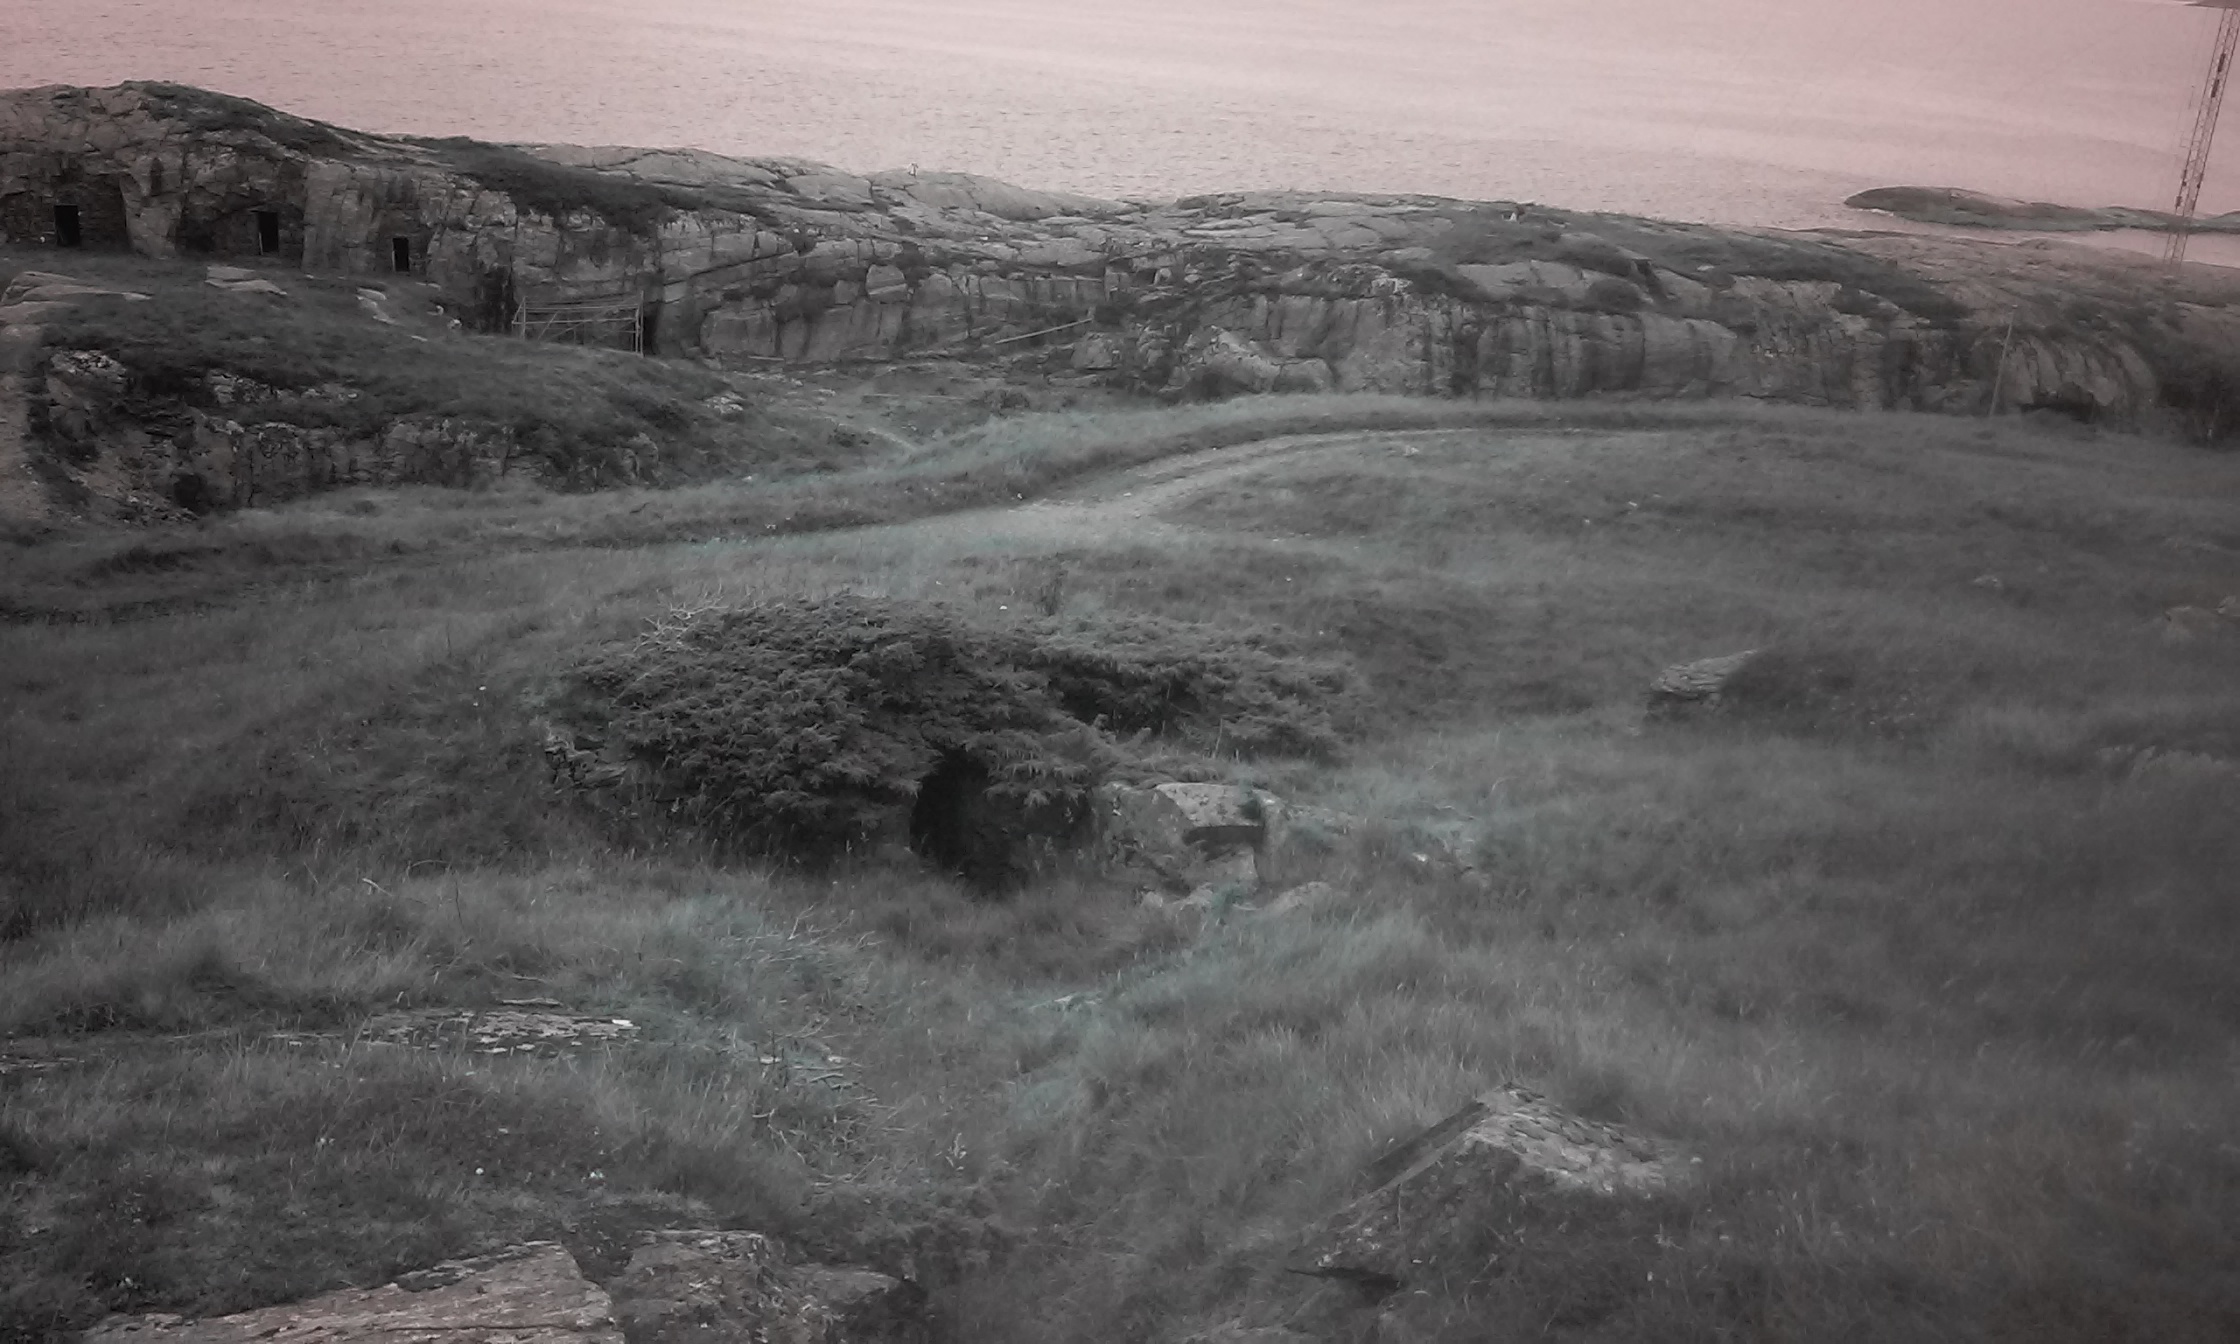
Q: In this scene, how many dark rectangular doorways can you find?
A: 3